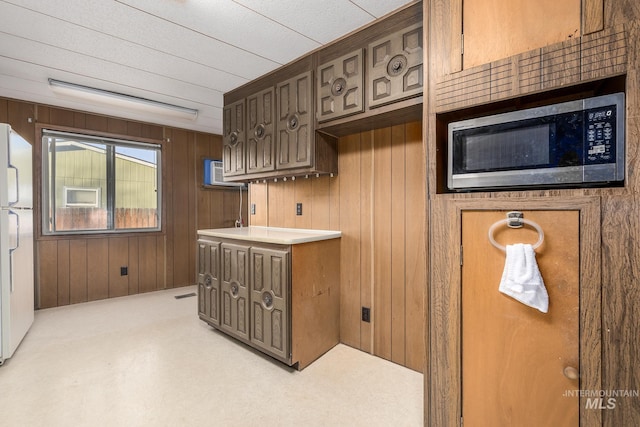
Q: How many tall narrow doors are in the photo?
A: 6